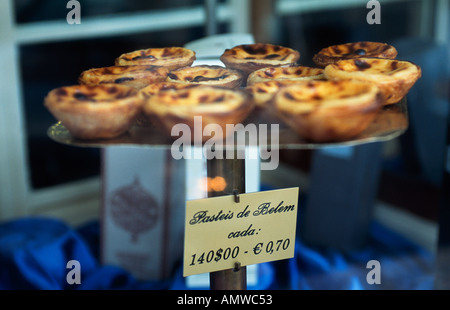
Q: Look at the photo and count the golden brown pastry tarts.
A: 12